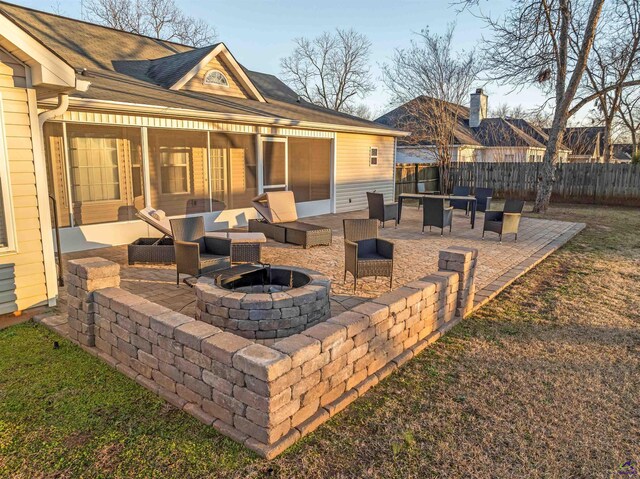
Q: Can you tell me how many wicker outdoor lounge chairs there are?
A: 2